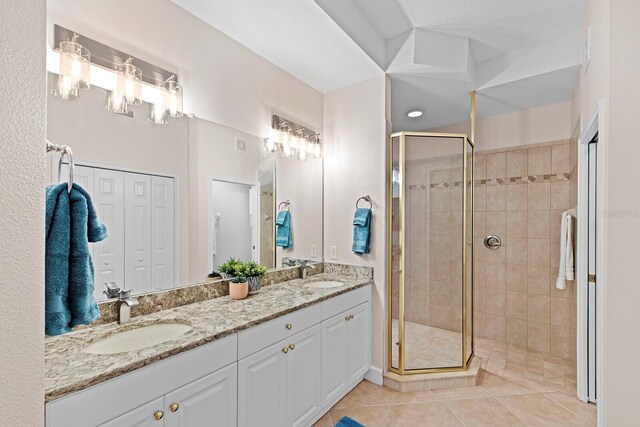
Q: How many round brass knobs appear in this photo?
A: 7